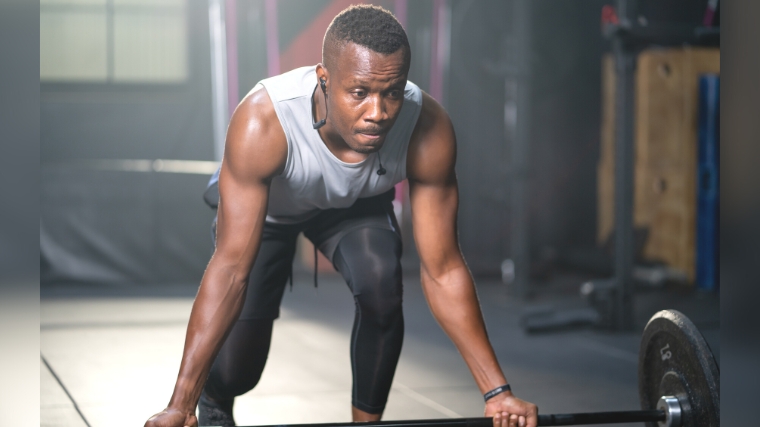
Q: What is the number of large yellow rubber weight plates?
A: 0